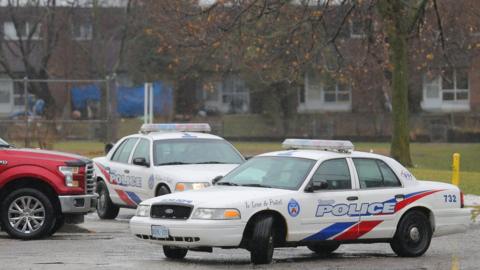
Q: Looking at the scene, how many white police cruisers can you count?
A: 2